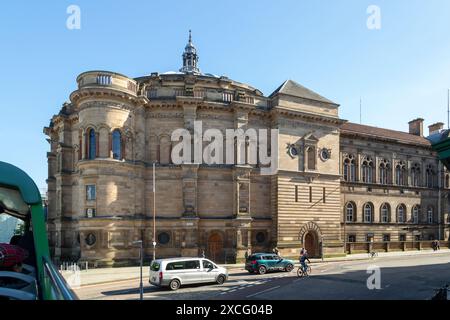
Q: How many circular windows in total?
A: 5